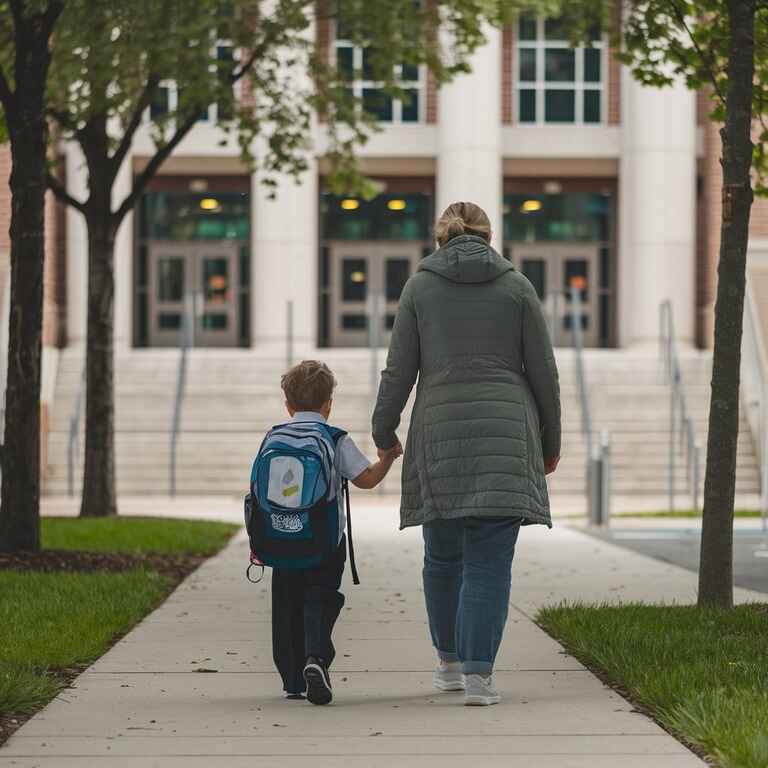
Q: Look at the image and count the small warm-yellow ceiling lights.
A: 4